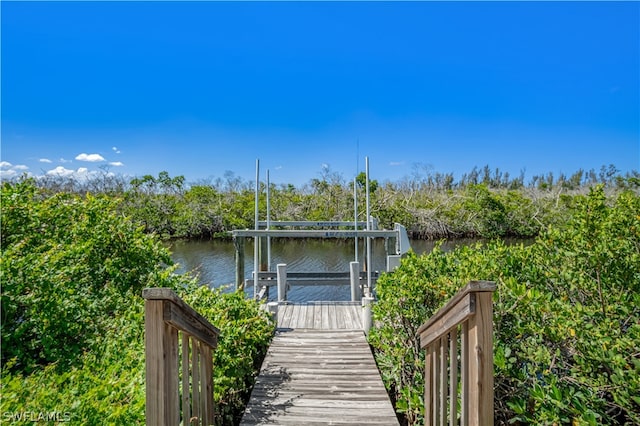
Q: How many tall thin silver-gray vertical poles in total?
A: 4